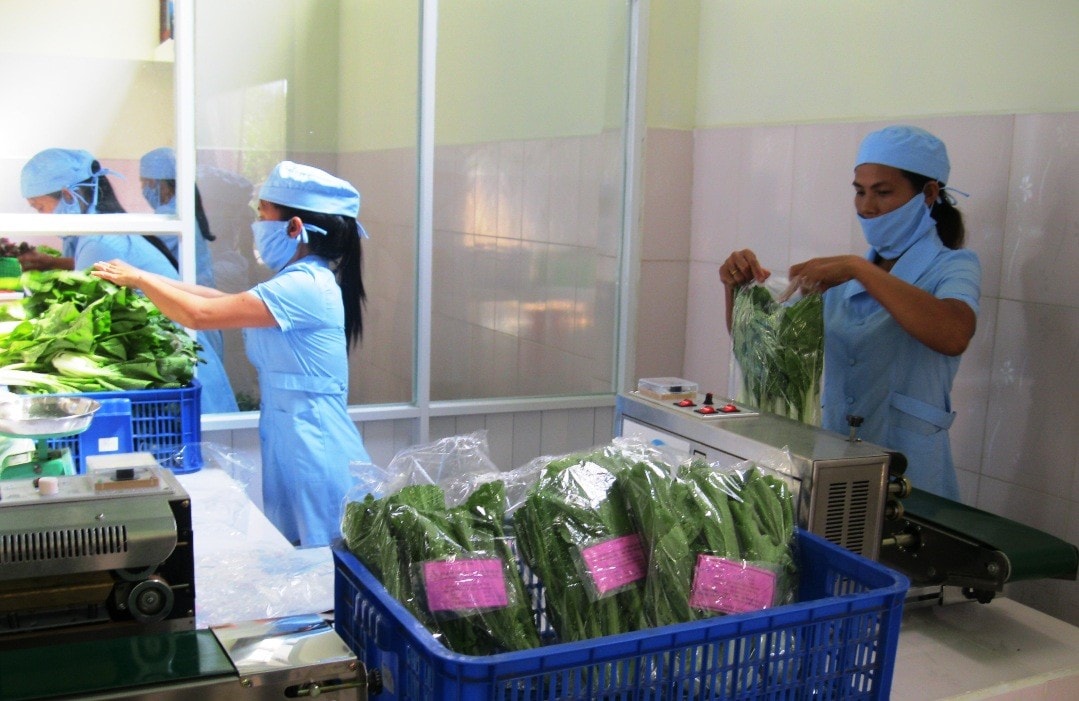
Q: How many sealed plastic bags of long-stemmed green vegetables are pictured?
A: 3